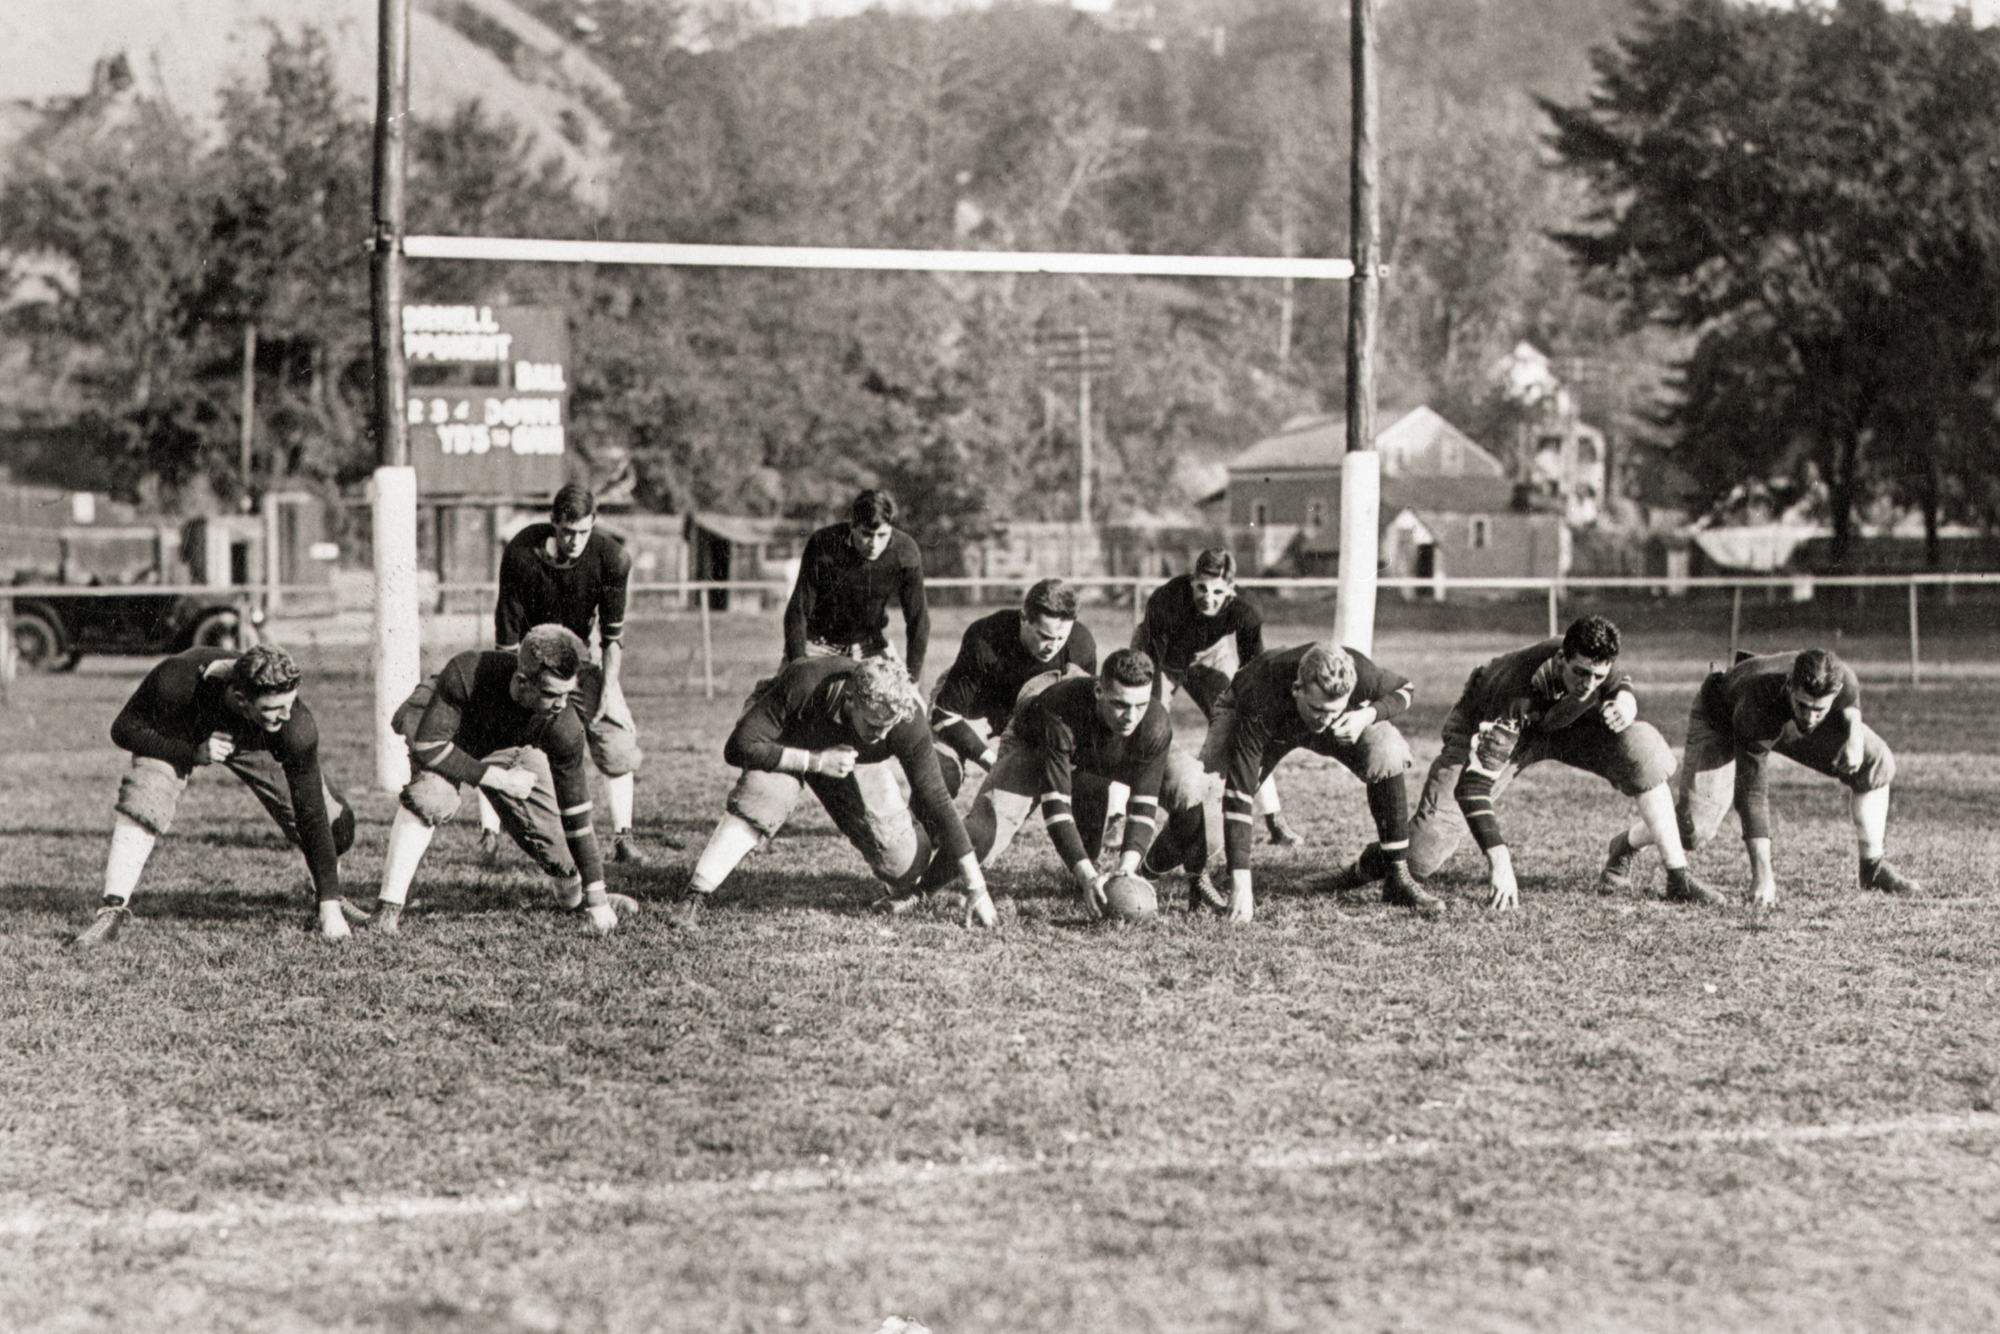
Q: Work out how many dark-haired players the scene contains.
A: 9